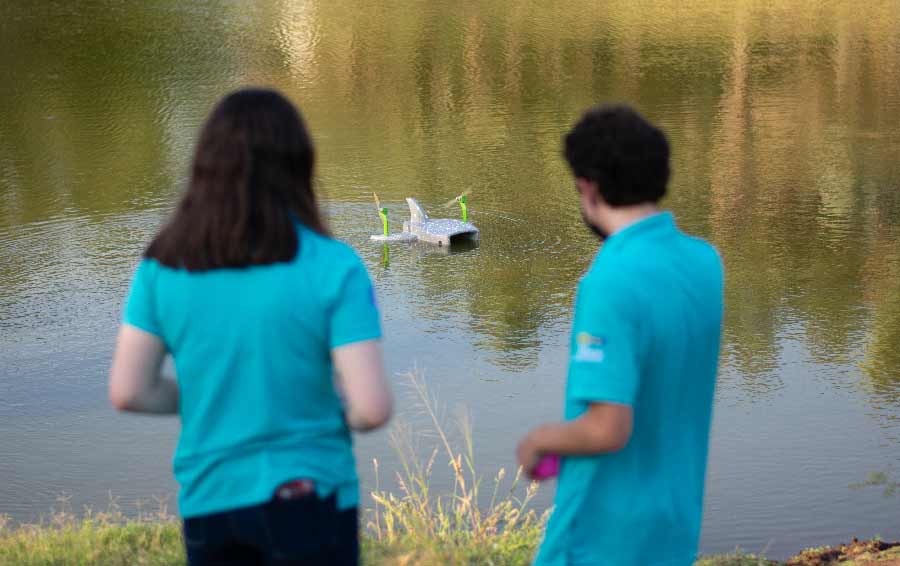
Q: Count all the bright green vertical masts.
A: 2